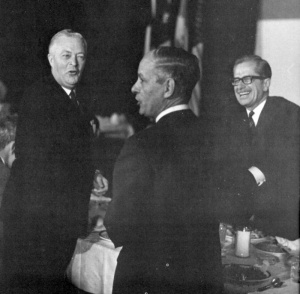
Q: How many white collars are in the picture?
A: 3